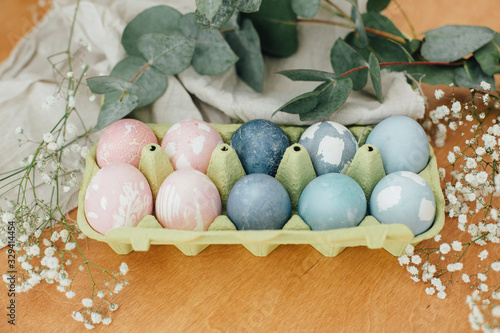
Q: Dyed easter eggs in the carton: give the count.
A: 10